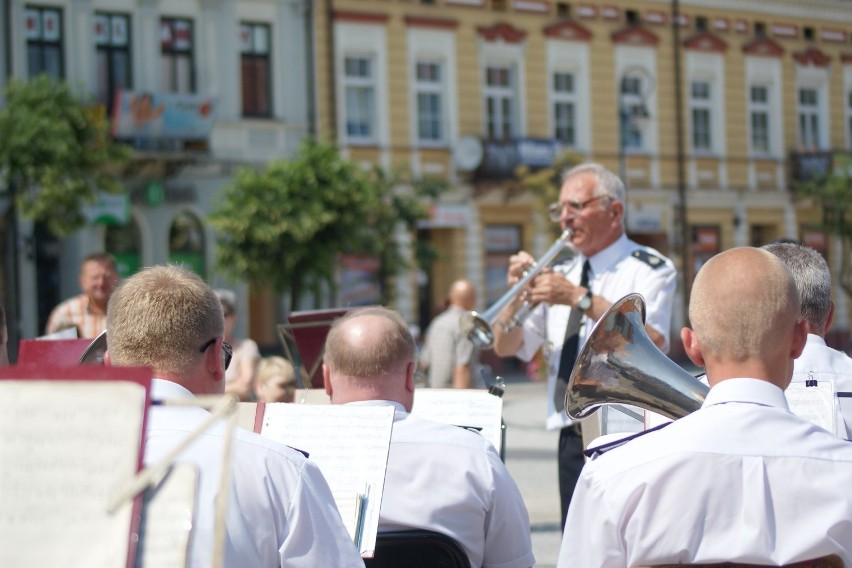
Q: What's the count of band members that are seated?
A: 4